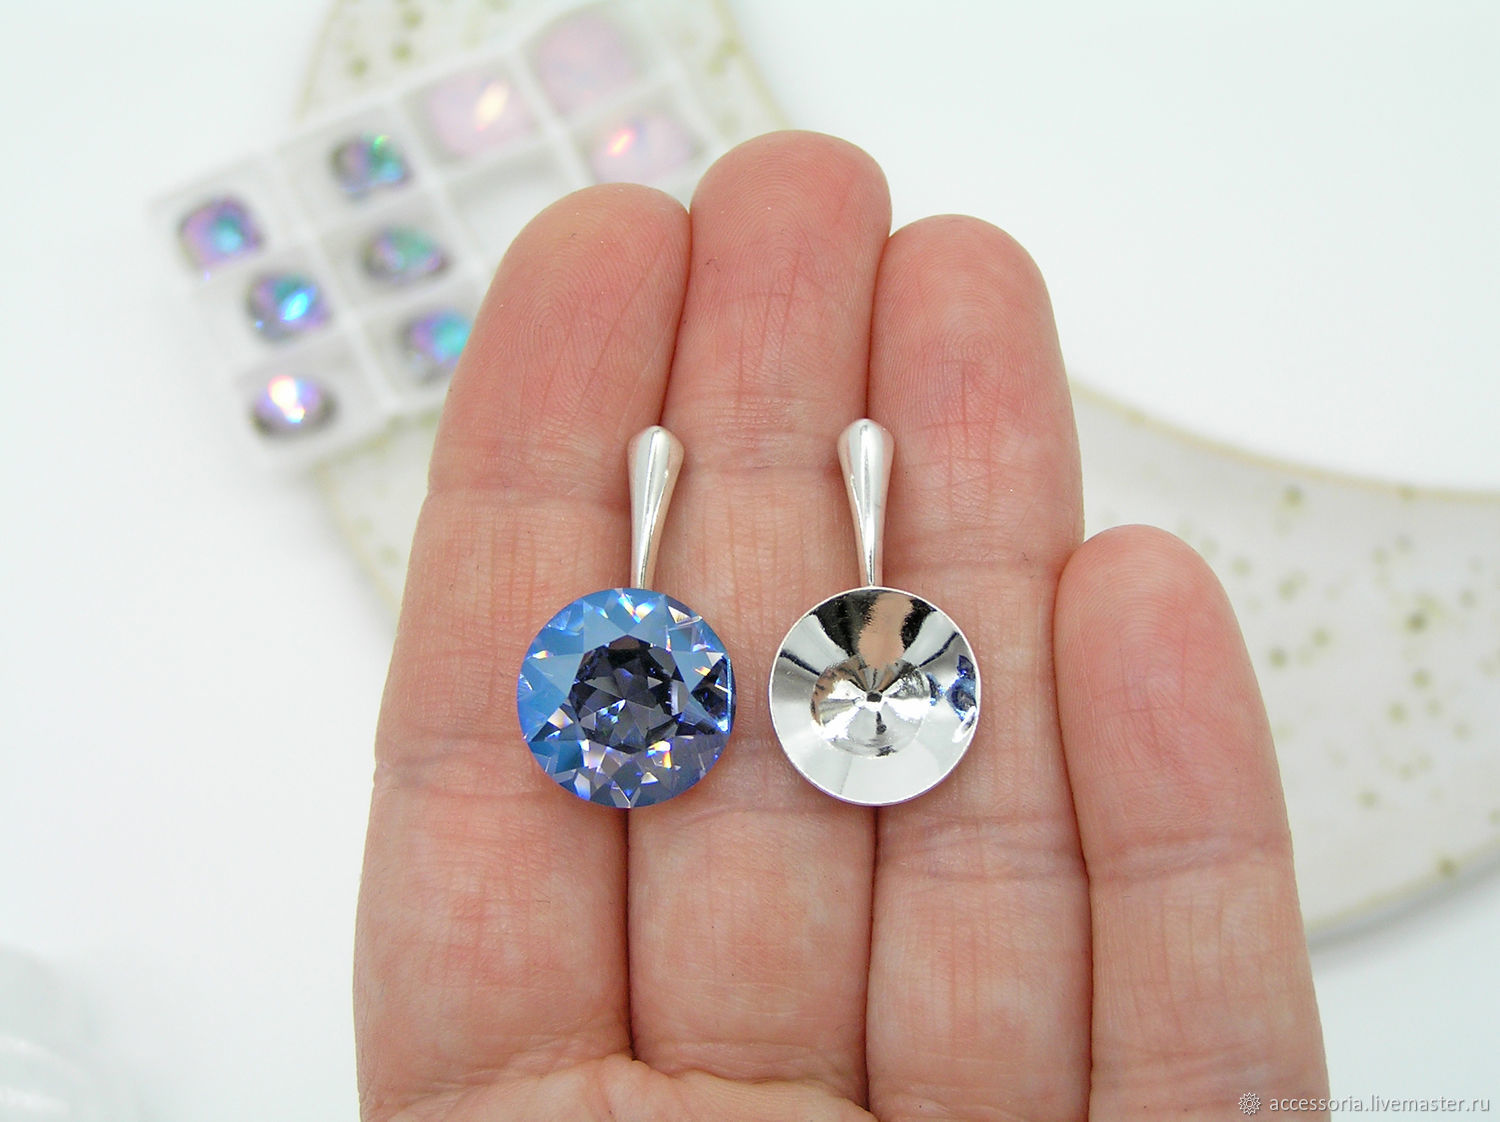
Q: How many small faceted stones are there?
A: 9